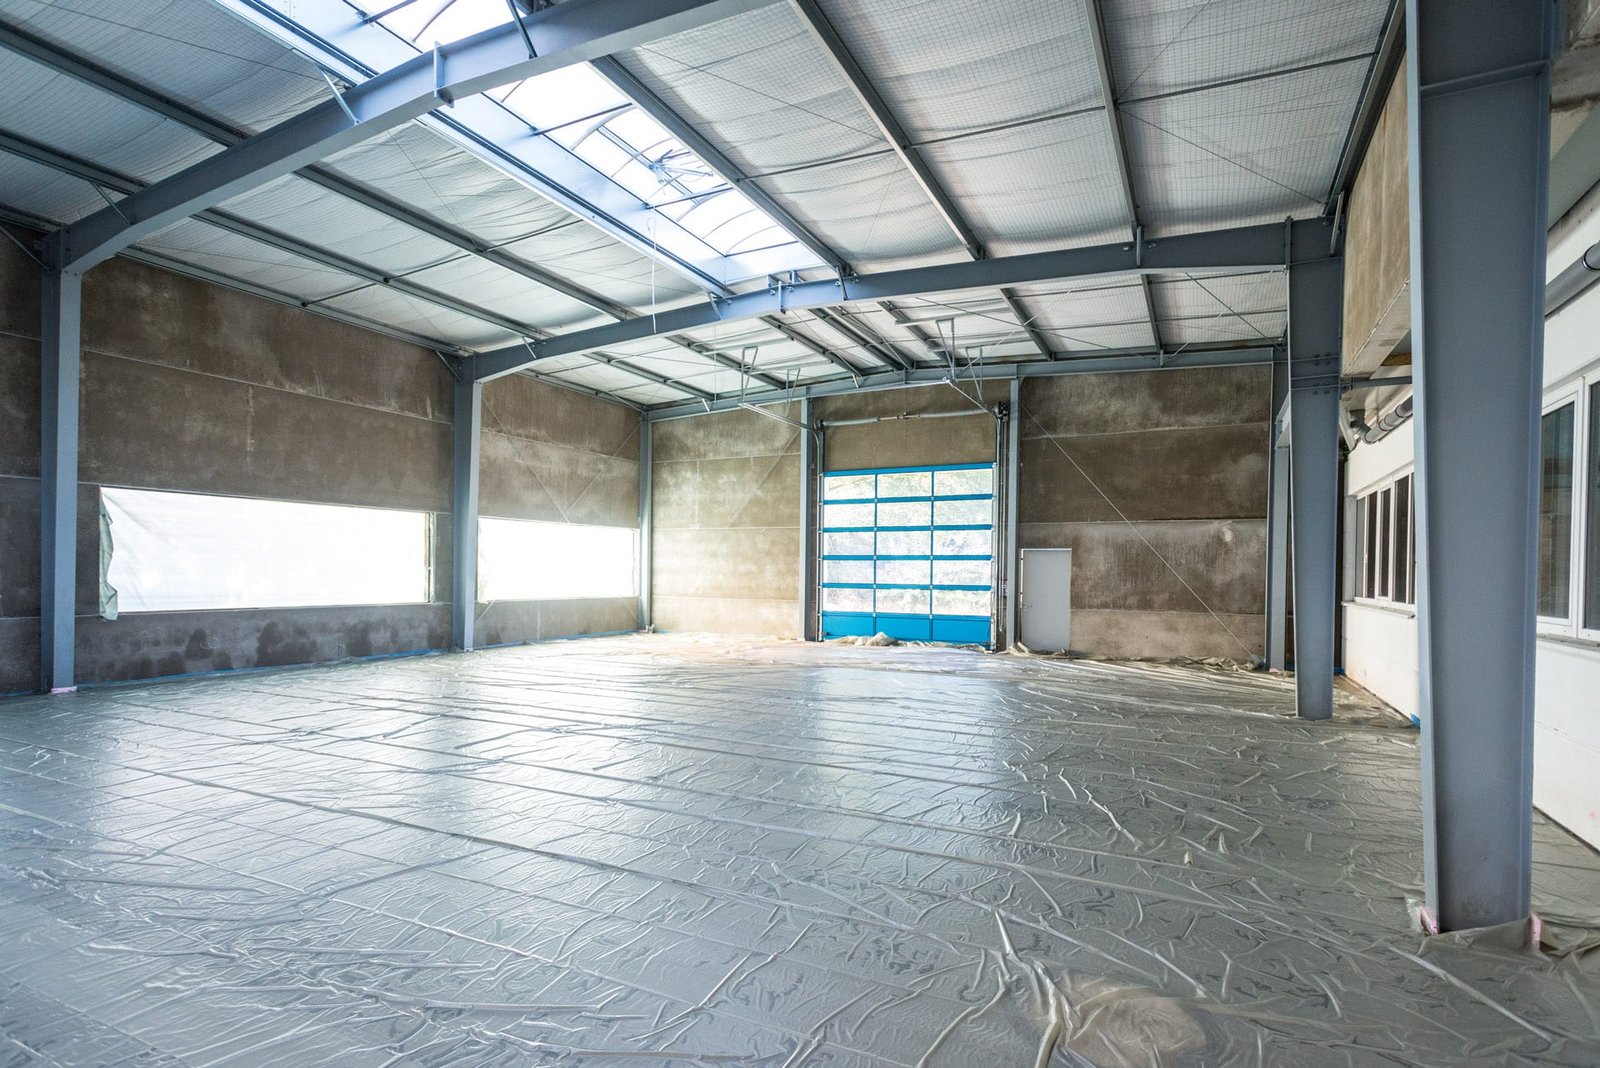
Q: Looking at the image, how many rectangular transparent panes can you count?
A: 15